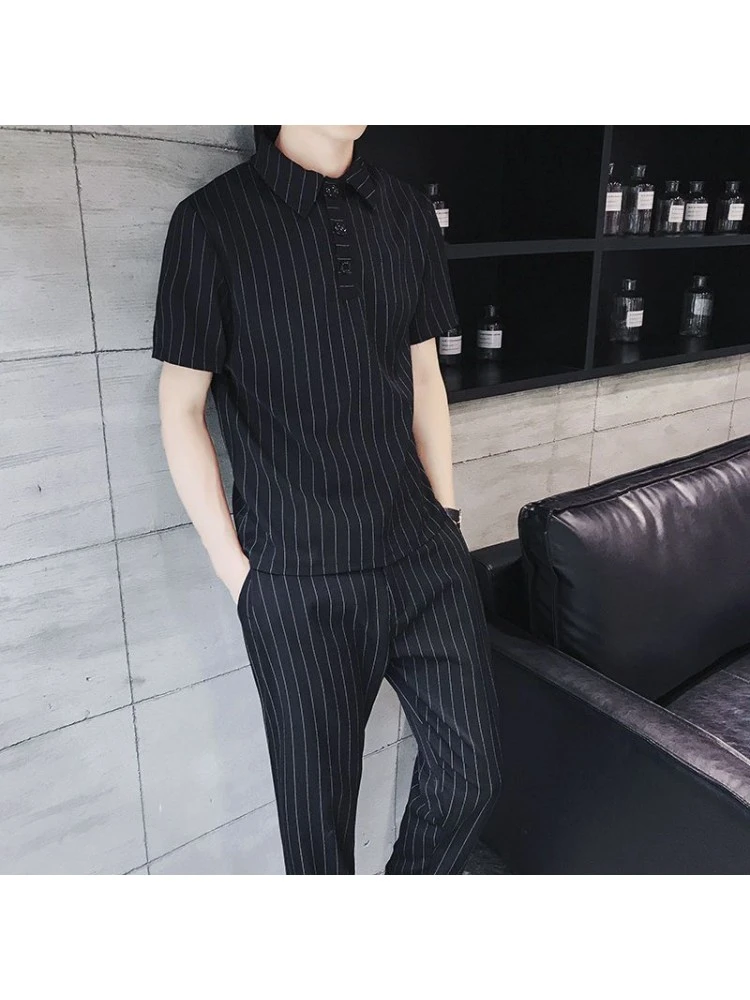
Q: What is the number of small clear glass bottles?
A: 10